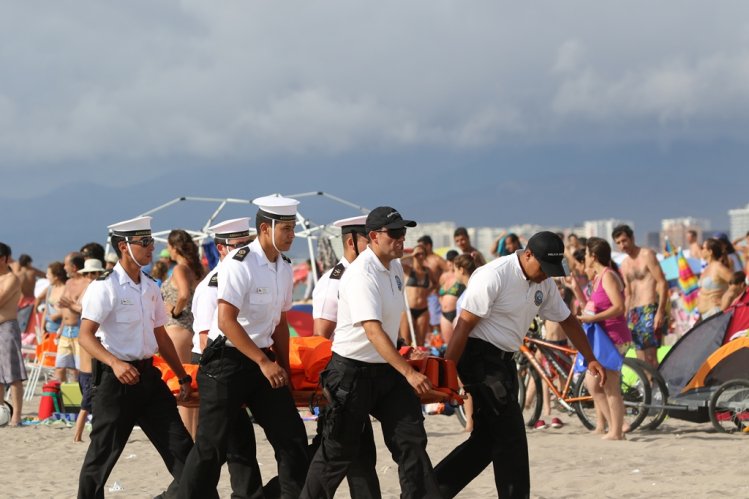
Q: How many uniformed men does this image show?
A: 6